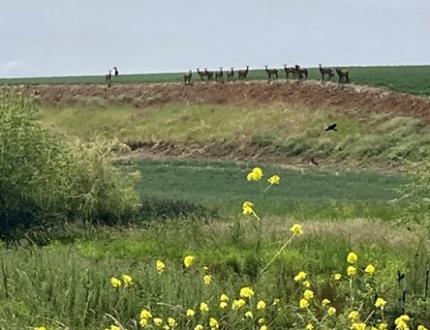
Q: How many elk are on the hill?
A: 13